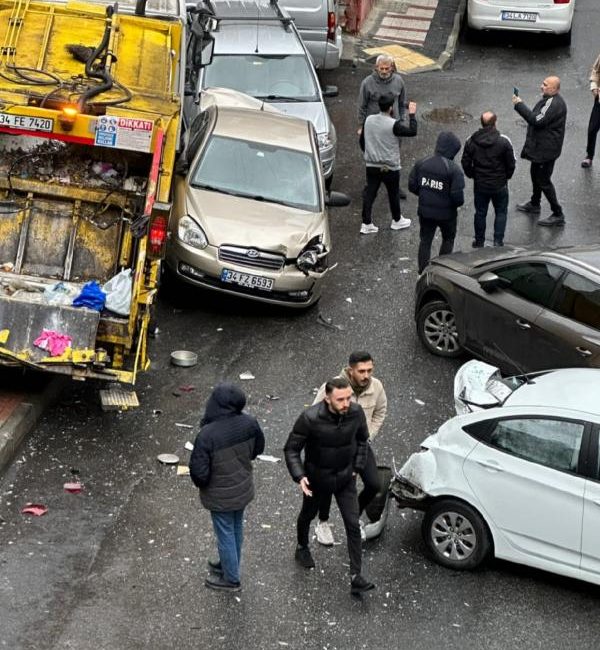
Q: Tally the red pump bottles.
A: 0